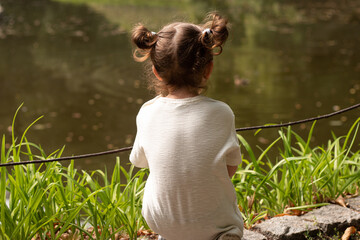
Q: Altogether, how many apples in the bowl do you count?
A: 0